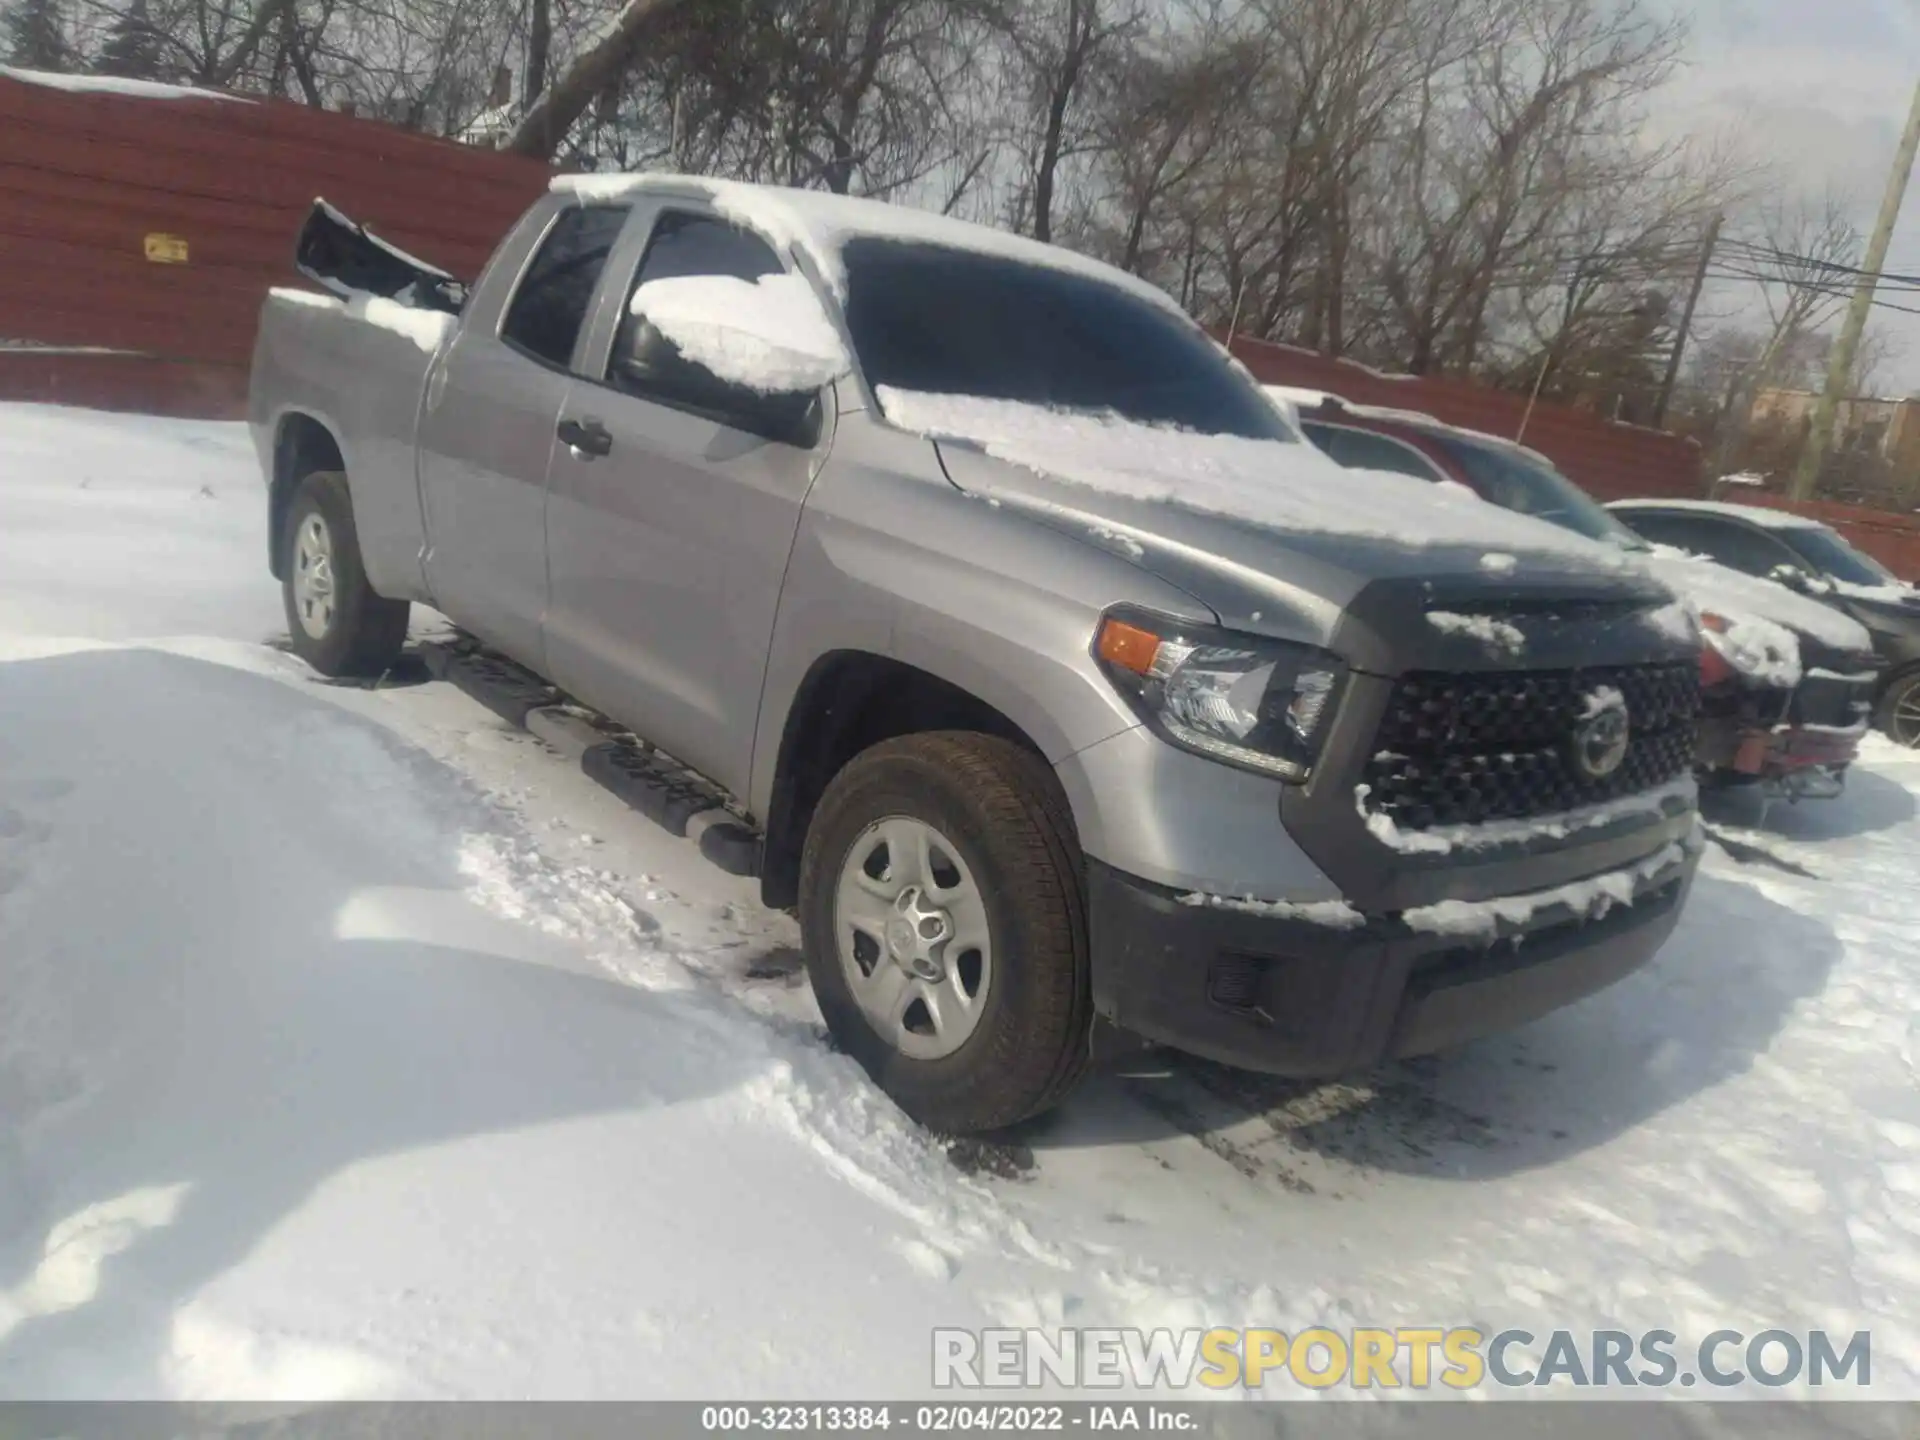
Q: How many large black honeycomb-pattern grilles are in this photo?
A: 1